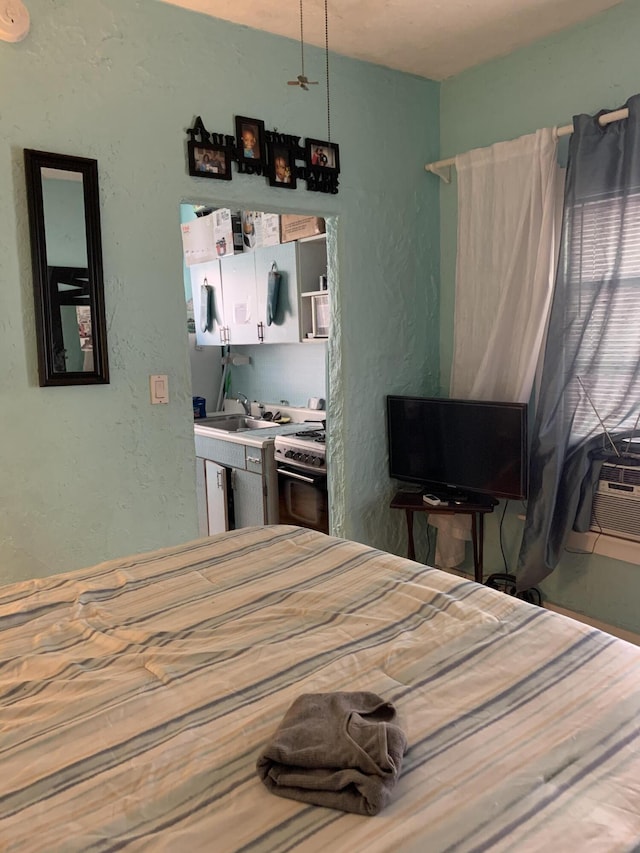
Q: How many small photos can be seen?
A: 4